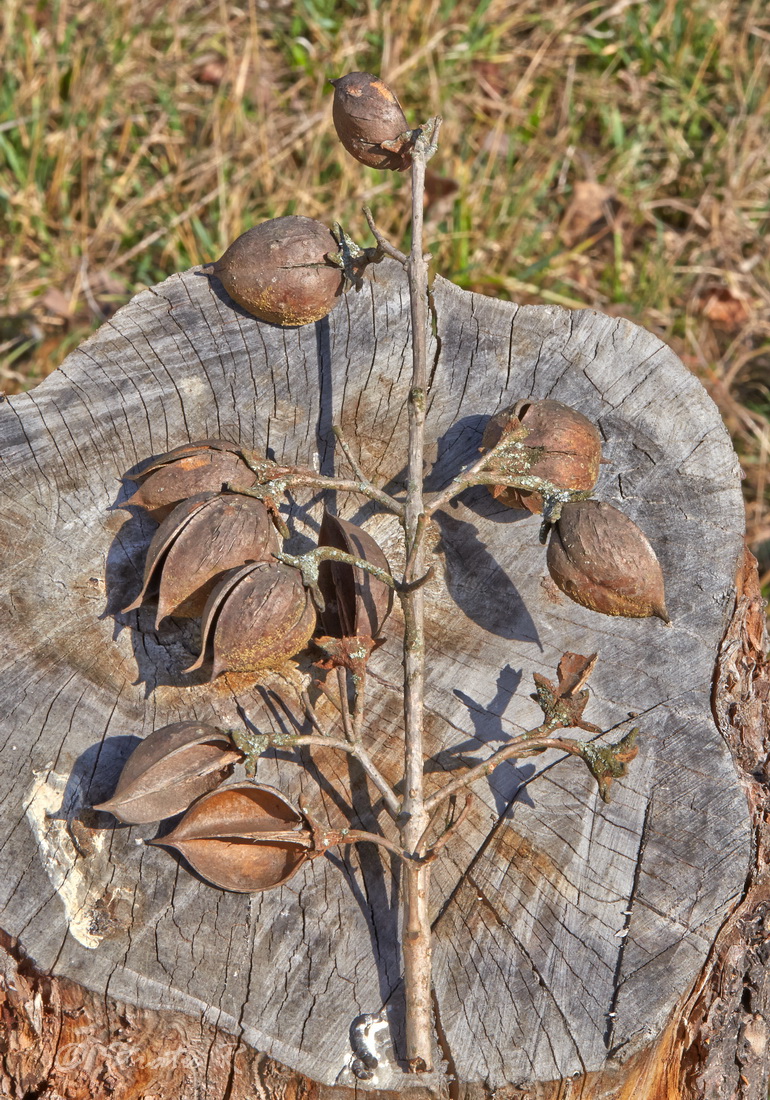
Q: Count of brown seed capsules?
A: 10